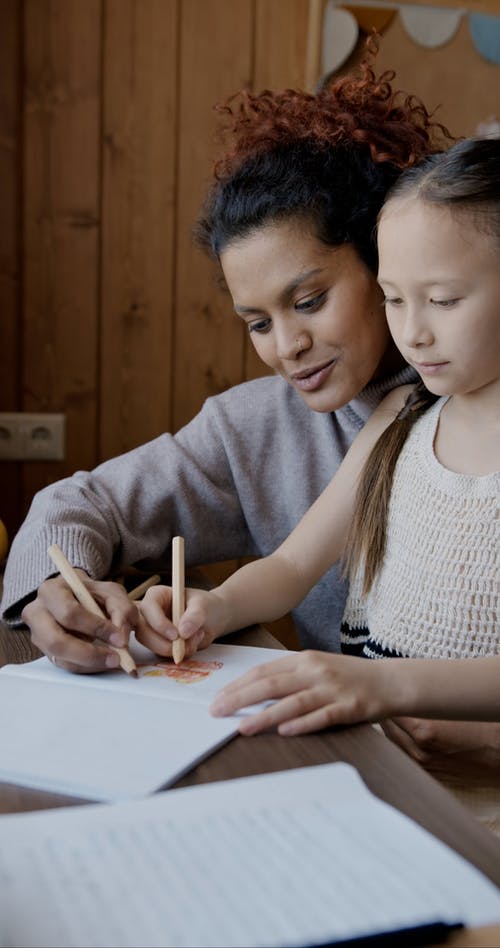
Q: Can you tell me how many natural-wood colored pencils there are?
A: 3